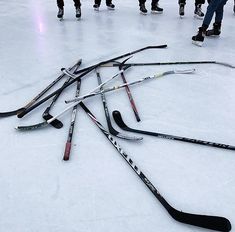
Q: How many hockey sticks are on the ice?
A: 12